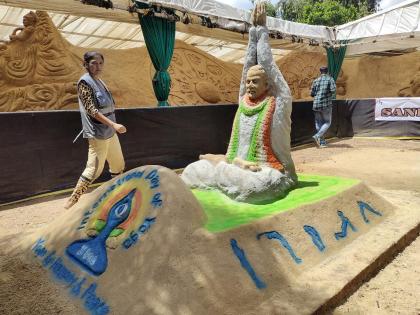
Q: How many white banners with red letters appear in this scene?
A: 1